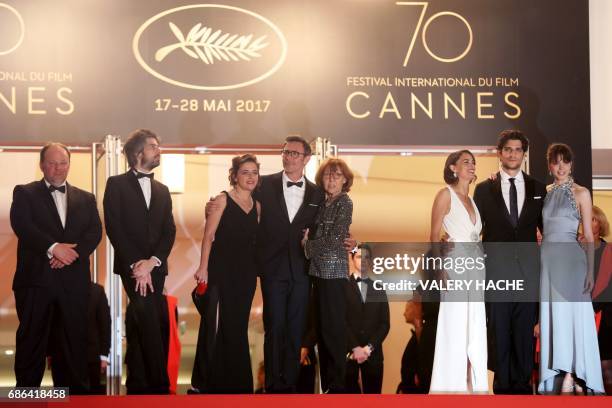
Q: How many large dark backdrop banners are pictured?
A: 1